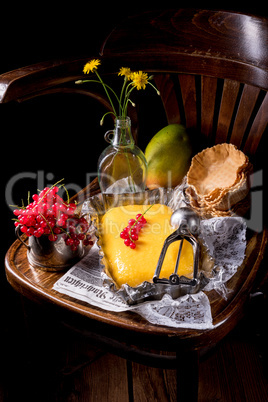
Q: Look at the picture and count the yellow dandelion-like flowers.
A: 3